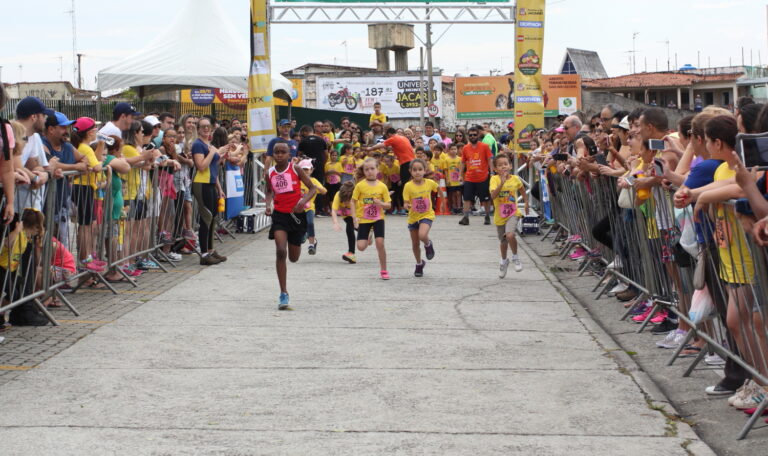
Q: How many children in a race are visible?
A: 6